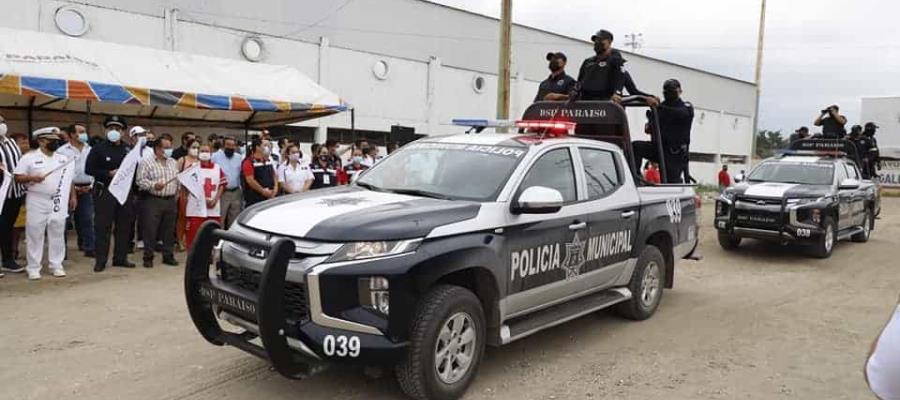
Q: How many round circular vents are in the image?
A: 4